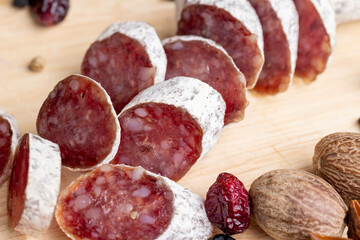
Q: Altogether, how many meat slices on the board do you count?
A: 10